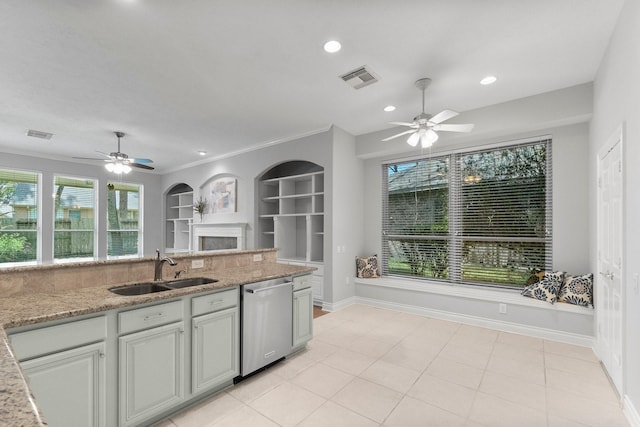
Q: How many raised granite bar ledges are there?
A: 1